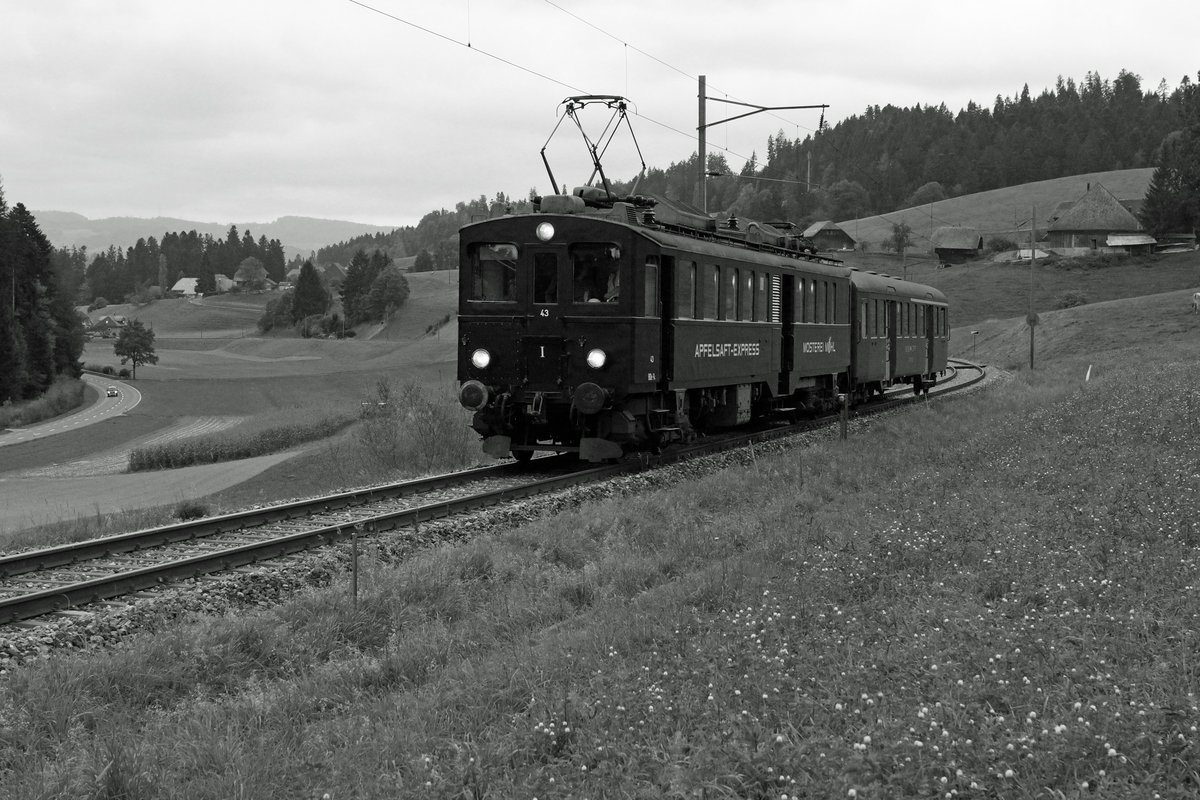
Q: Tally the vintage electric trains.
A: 1